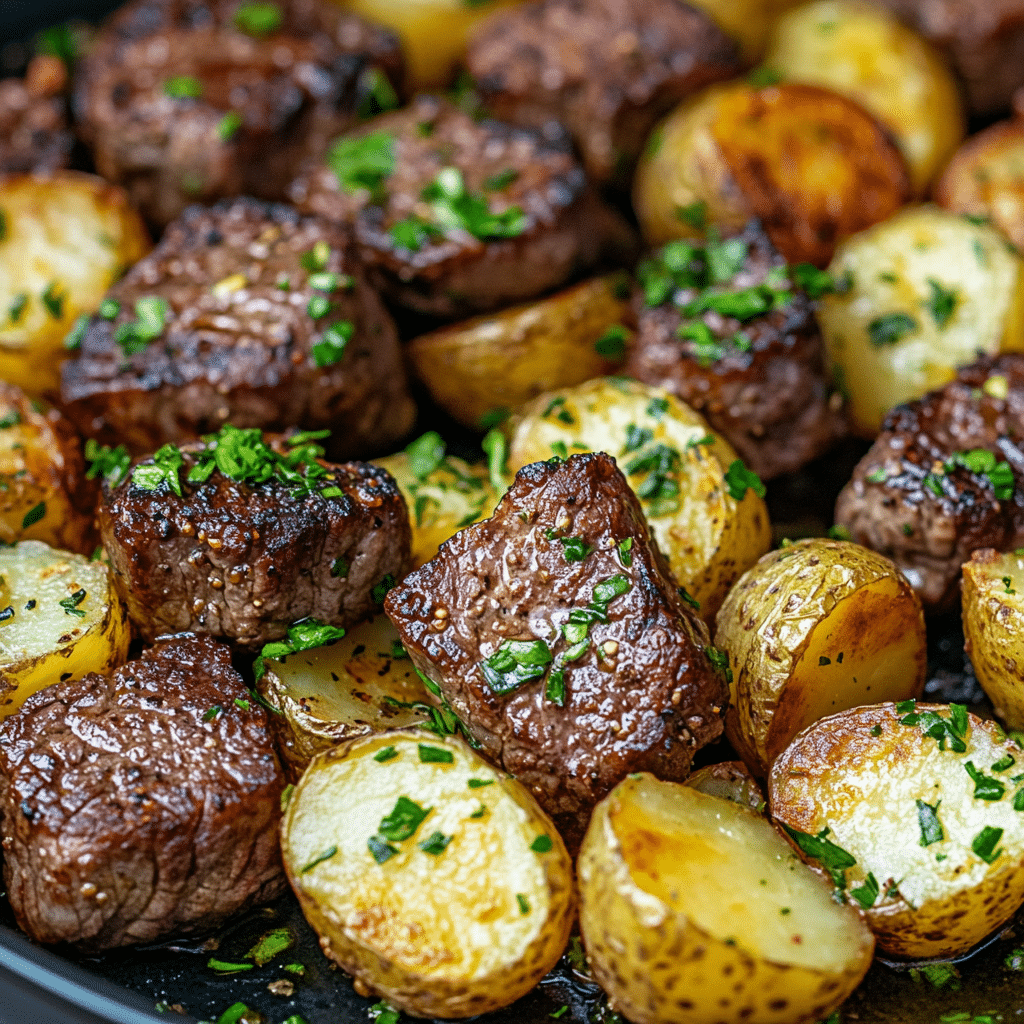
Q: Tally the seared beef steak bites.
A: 11